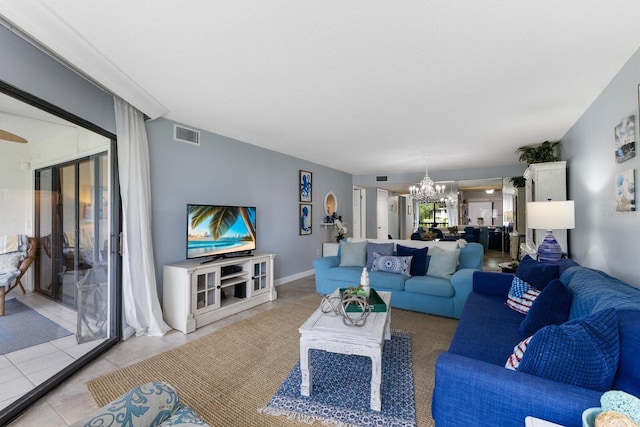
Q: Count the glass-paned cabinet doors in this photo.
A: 2